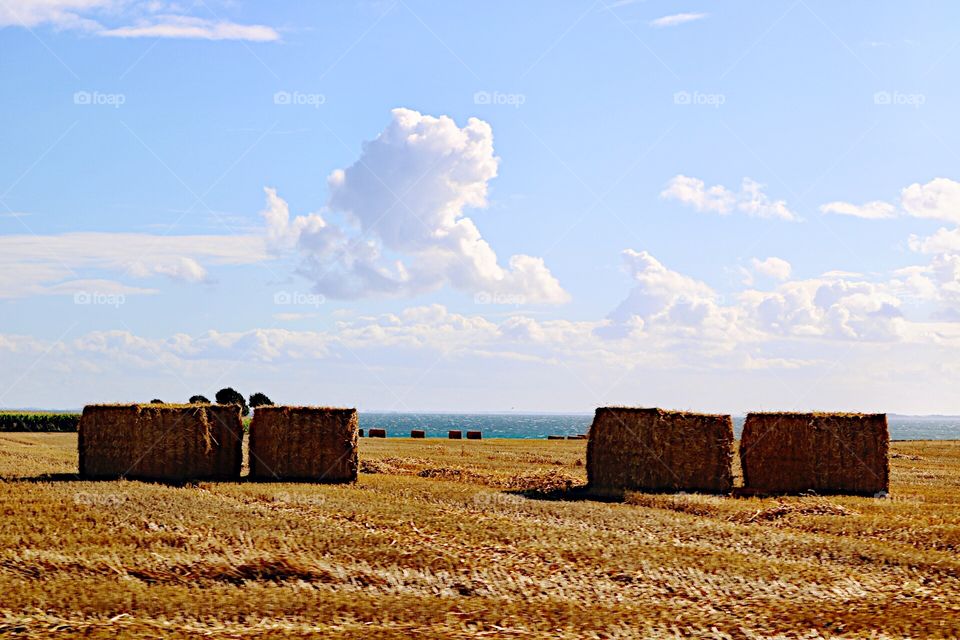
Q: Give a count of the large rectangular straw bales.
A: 4